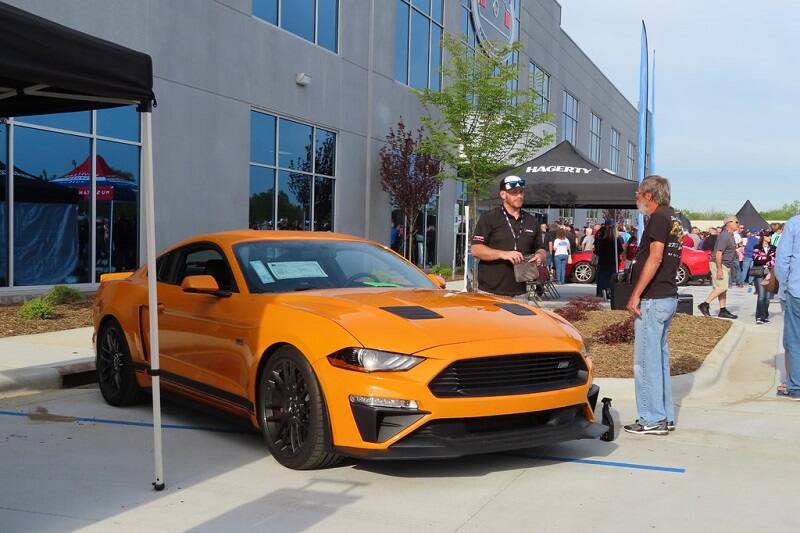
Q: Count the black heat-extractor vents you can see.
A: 2